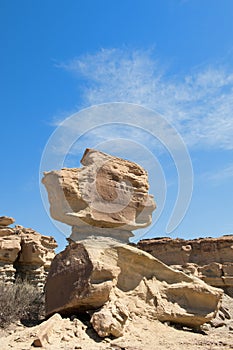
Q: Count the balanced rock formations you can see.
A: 1